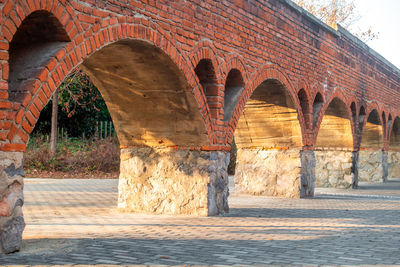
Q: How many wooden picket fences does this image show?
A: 1